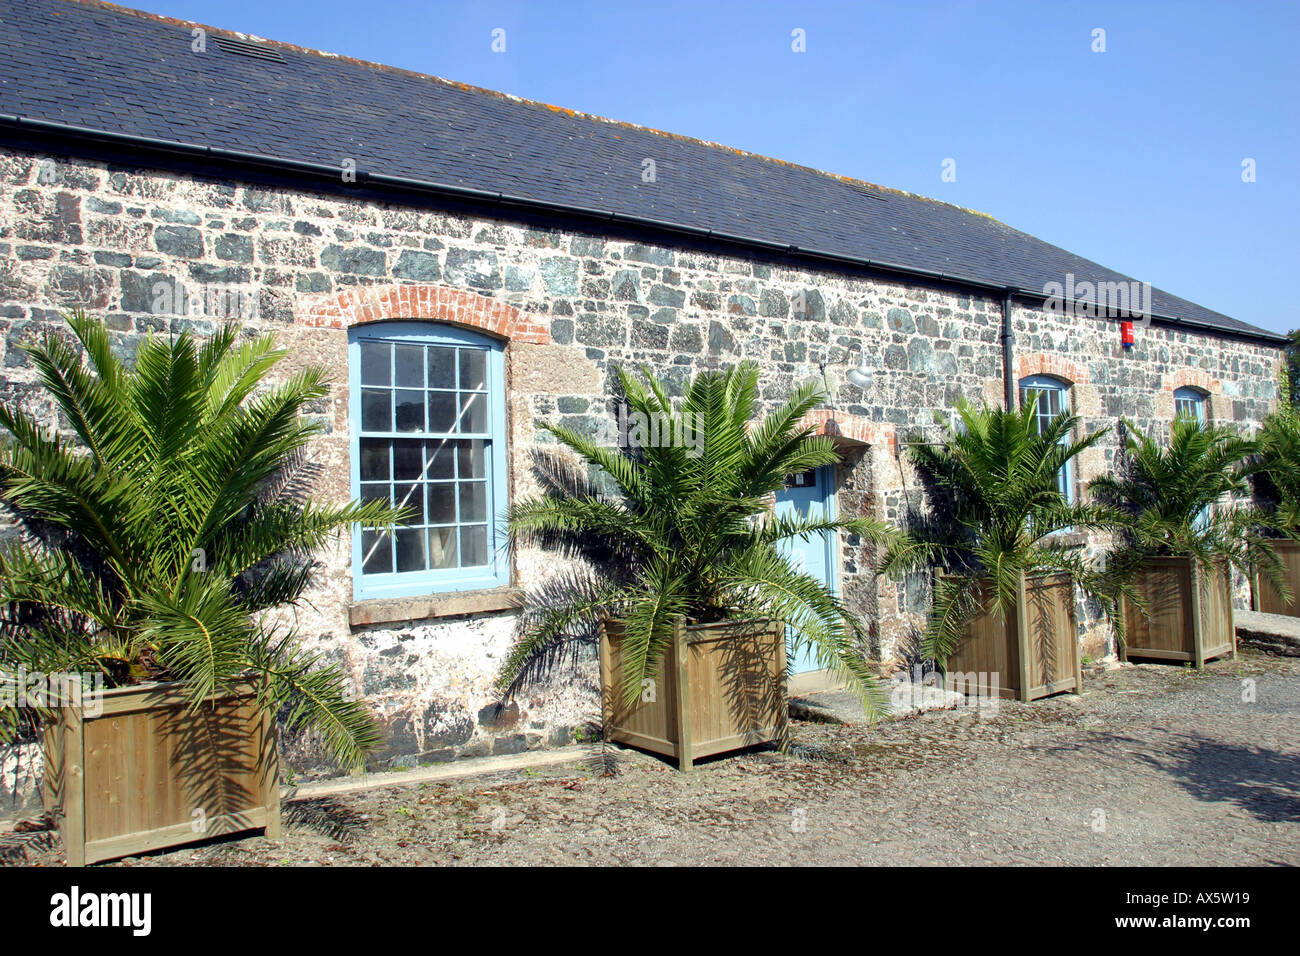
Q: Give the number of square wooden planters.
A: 5